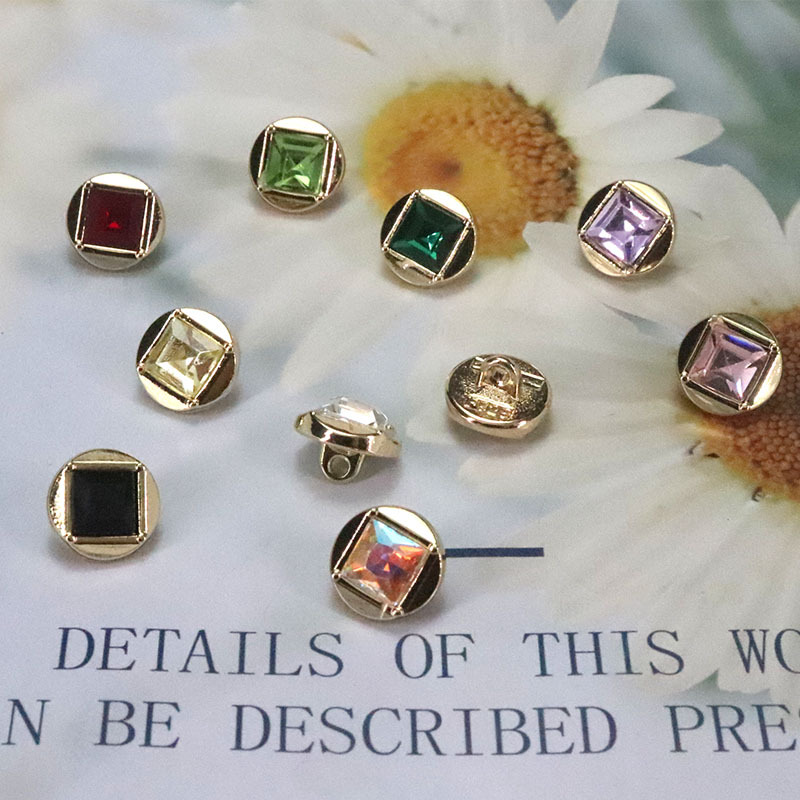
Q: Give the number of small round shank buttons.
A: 10